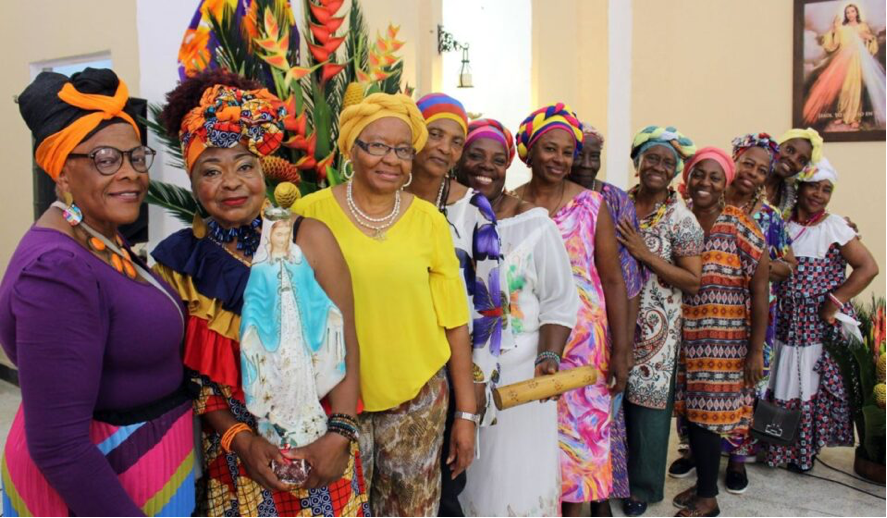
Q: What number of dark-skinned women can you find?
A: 12